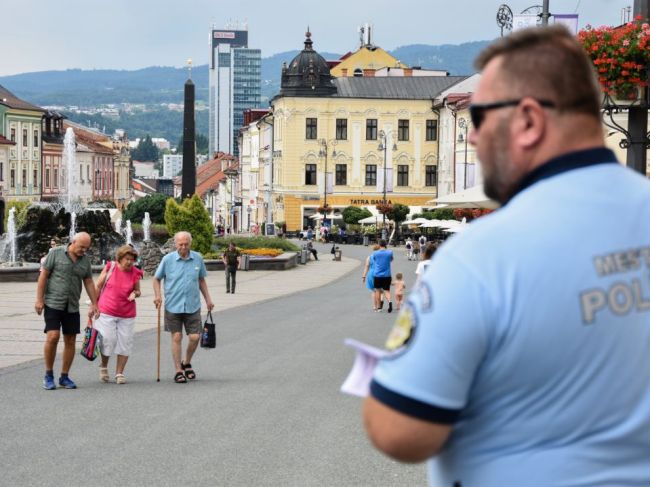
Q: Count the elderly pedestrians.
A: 3